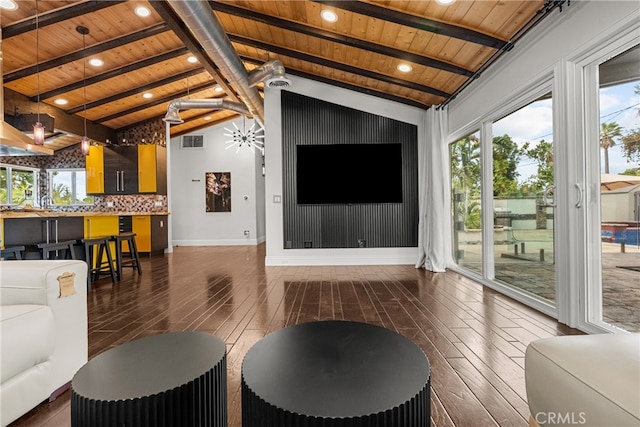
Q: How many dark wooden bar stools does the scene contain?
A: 4